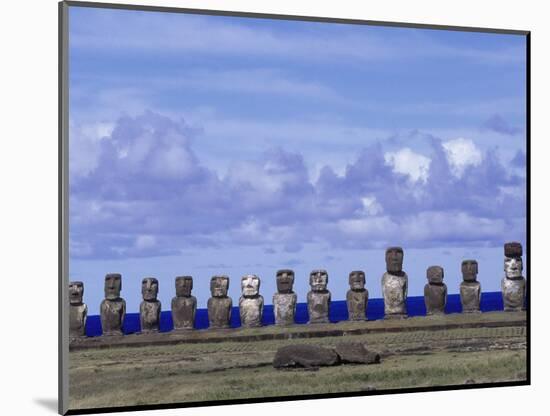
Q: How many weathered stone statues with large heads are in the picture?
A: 13